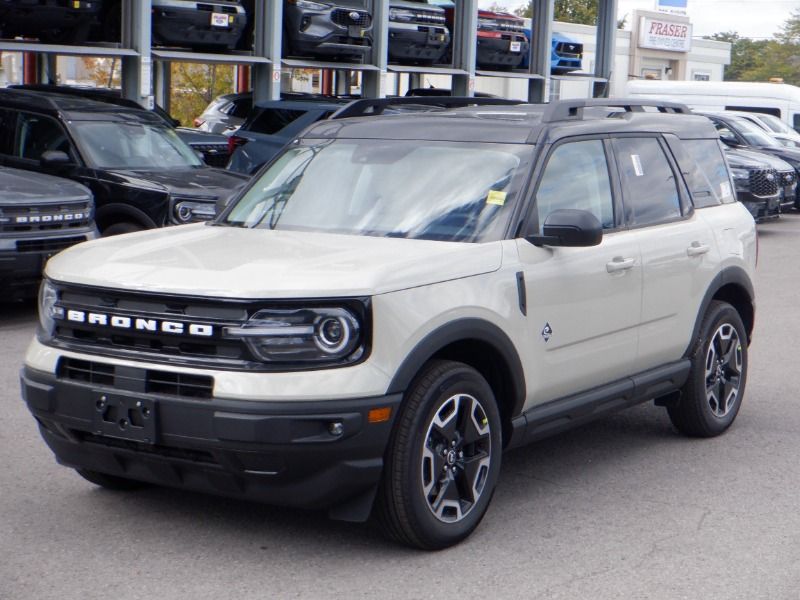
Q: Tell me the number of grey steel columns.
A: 6